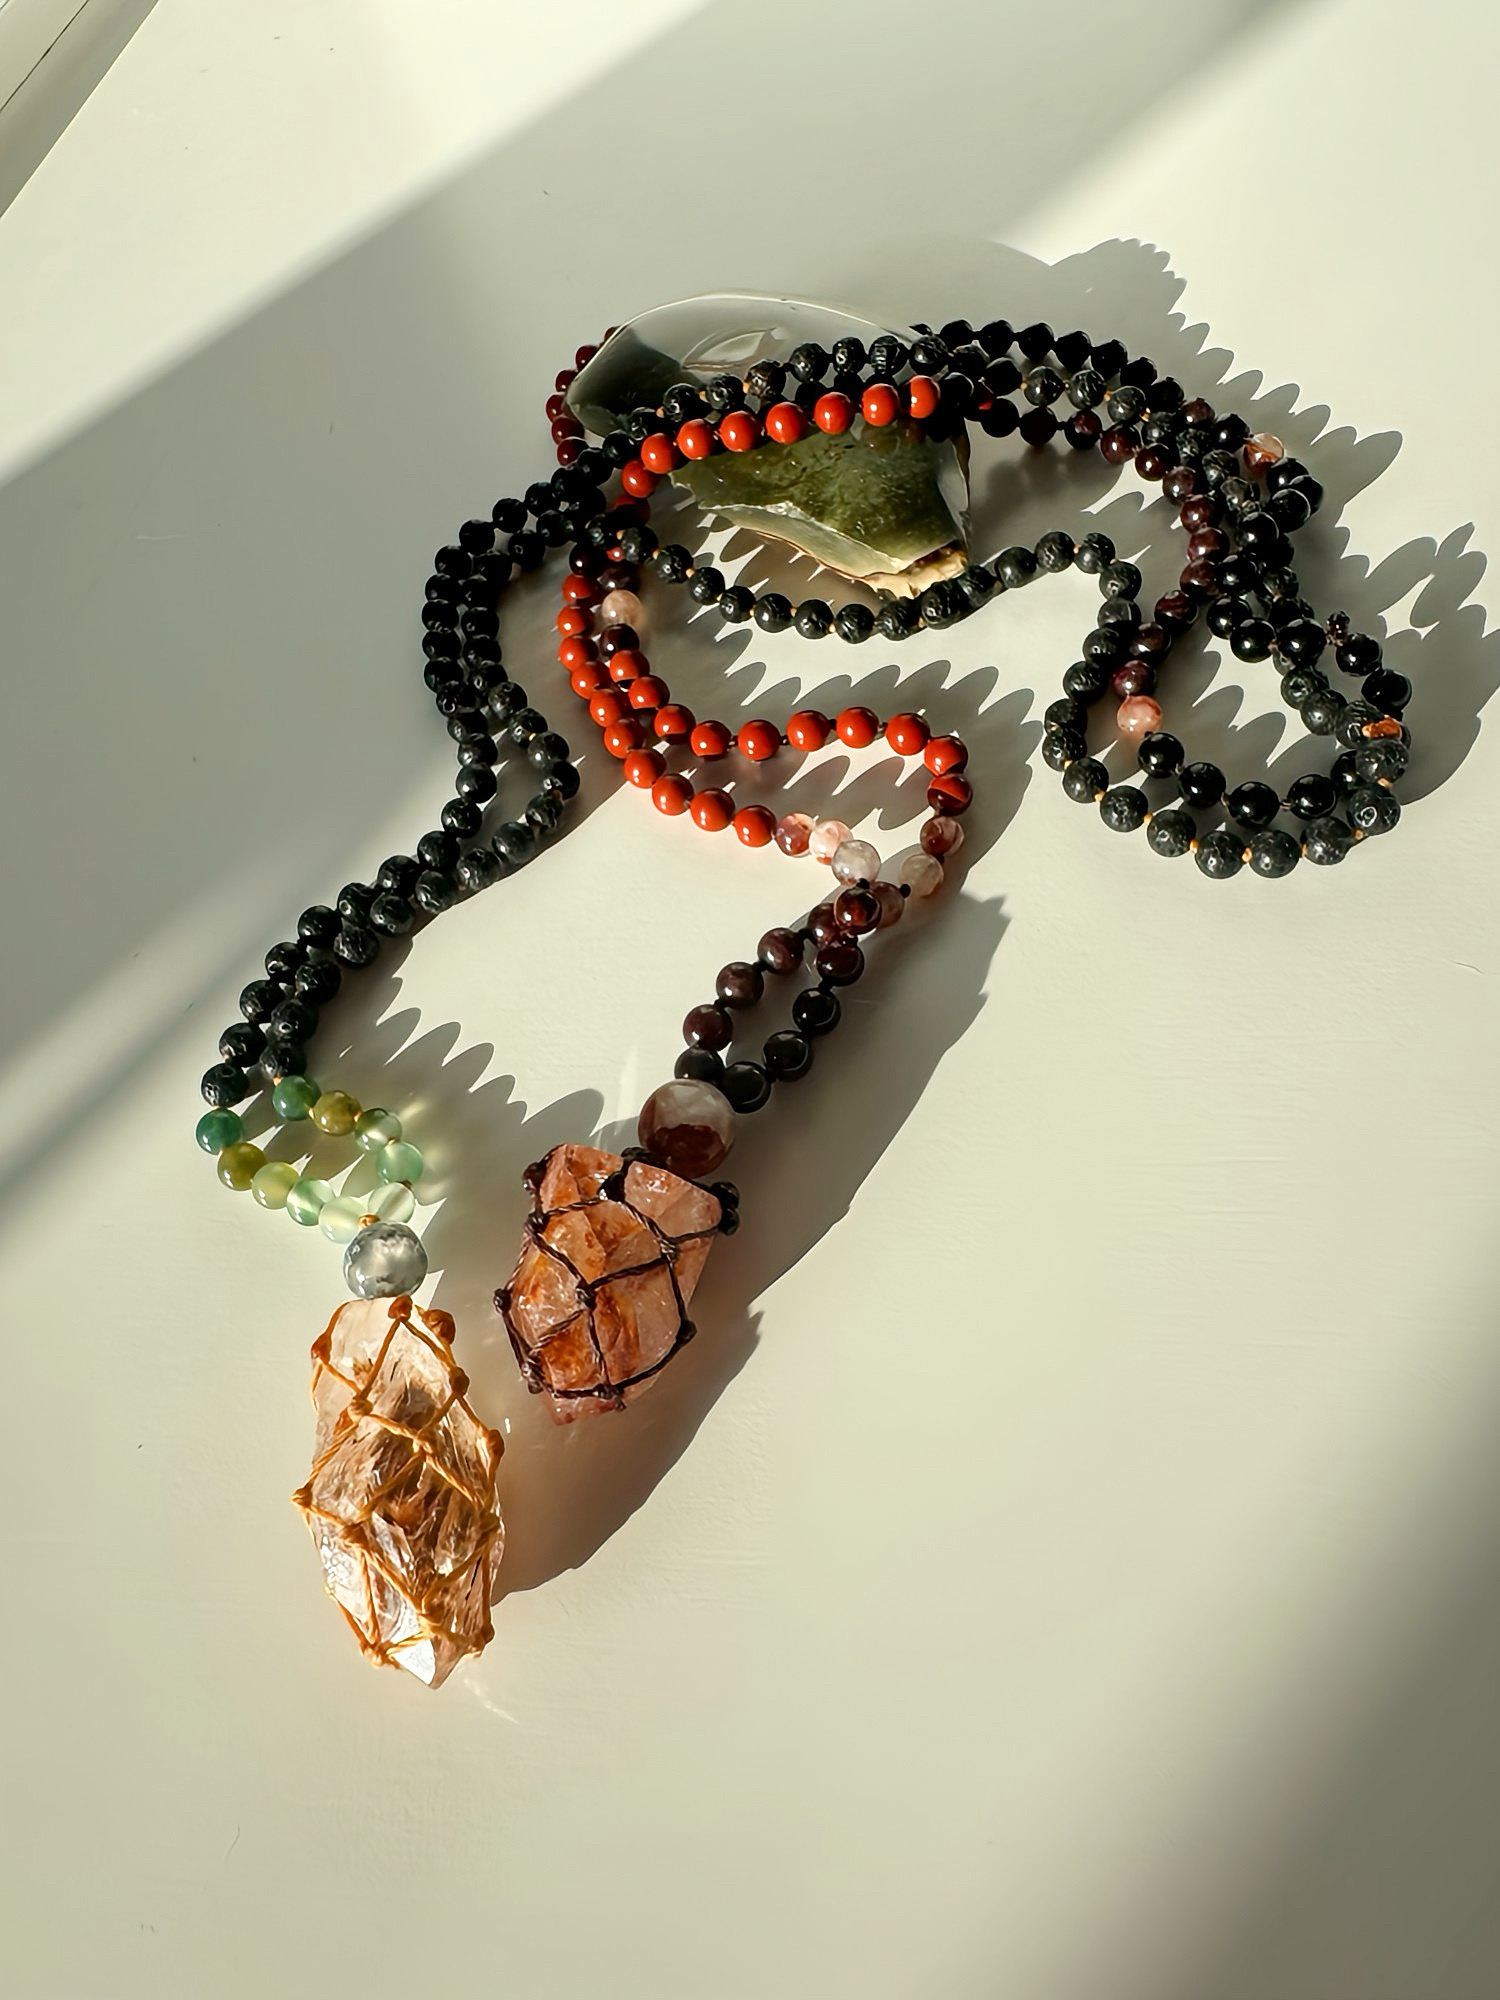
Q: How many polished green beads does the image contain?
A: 10